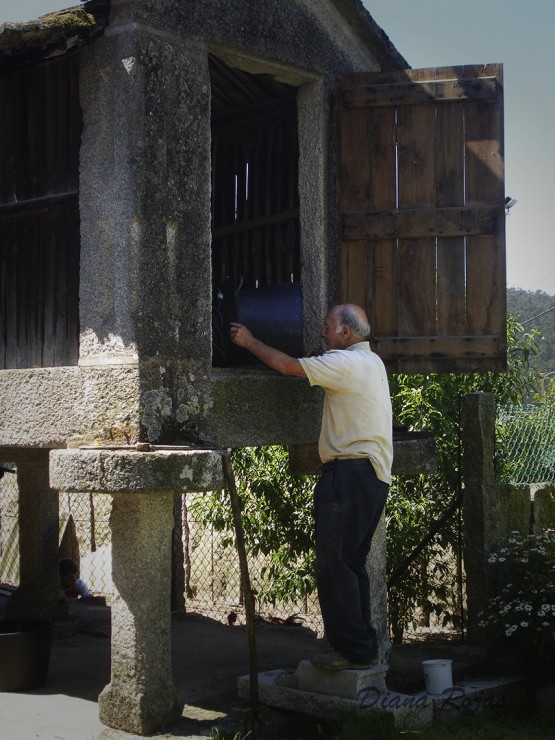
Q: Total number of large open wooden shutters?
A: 1